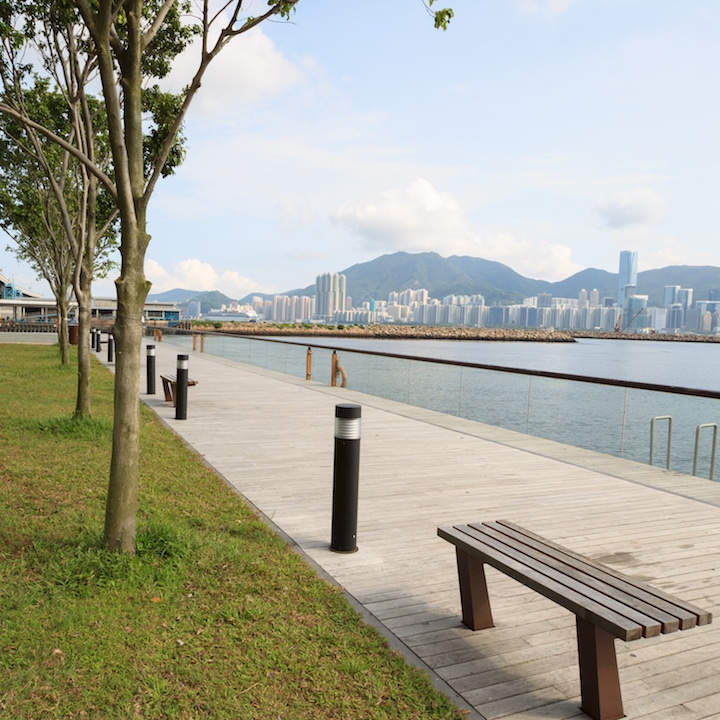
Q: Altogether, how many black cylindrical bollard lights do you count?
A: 6